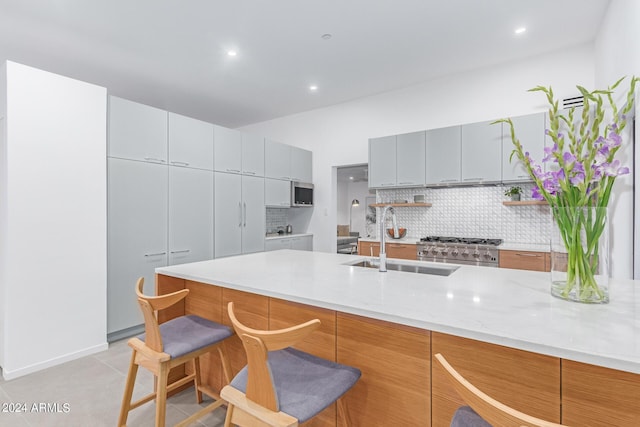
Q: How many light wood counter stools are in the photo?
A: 3